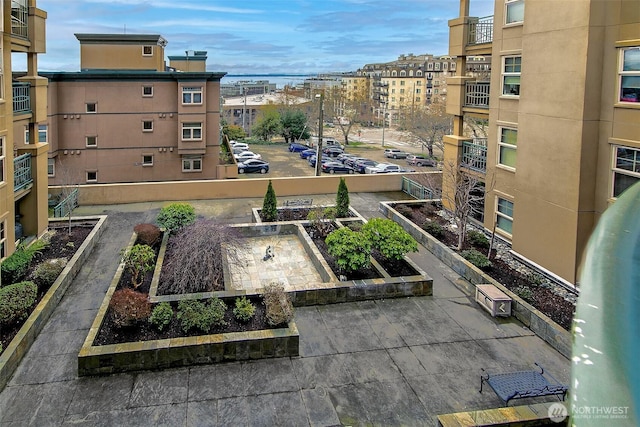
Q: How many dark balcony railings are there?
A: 6